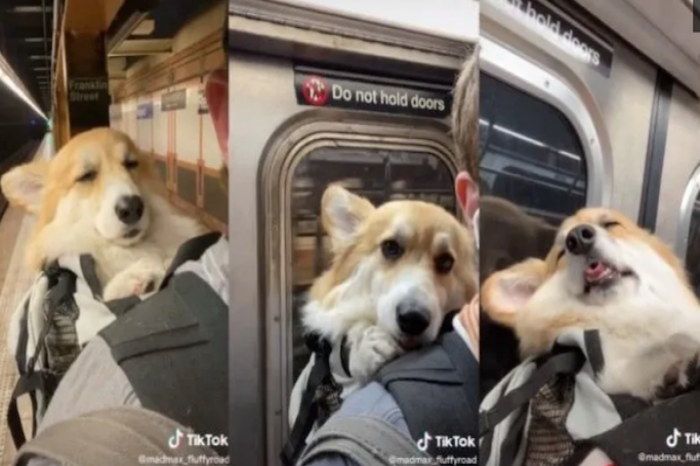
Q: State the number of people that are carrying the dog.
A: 1